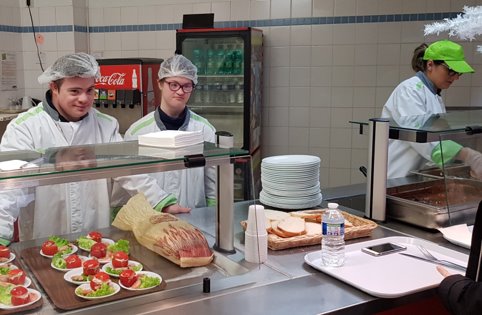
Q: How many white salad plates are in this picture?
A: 11